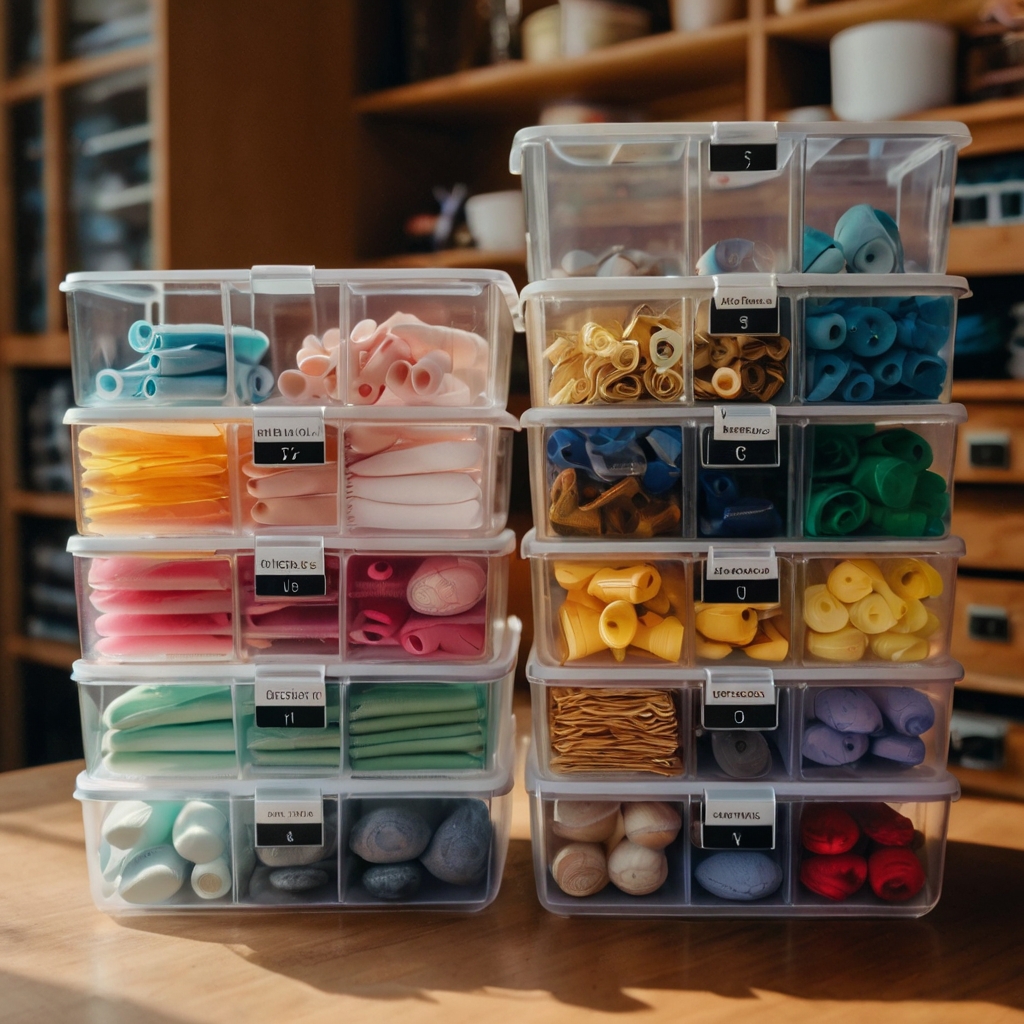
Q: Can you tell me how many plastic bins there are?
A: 11